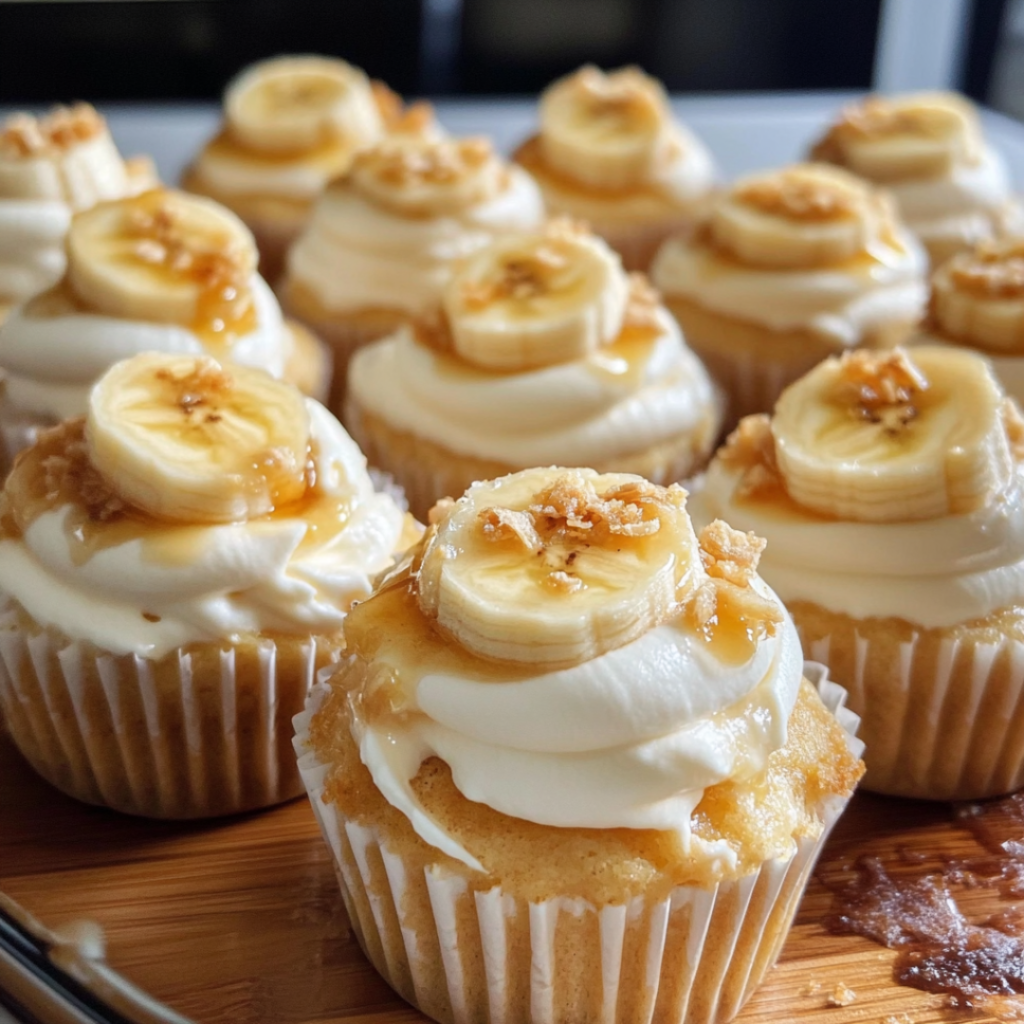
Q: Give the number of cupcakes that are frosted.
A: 12